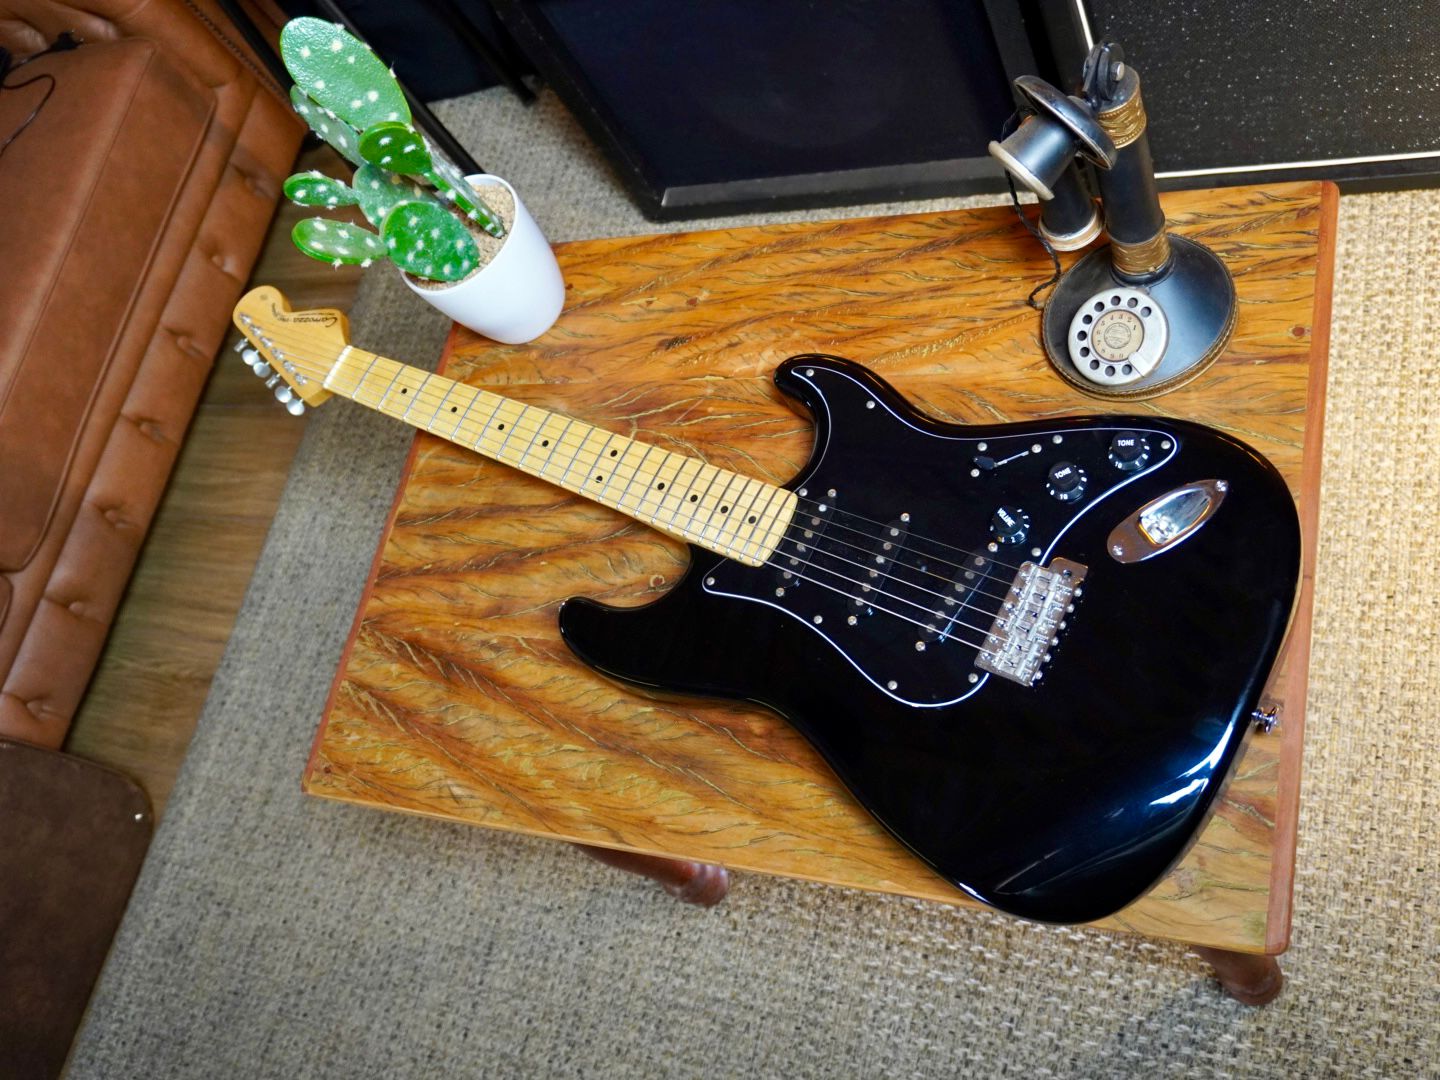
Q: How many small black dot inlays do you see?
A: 10